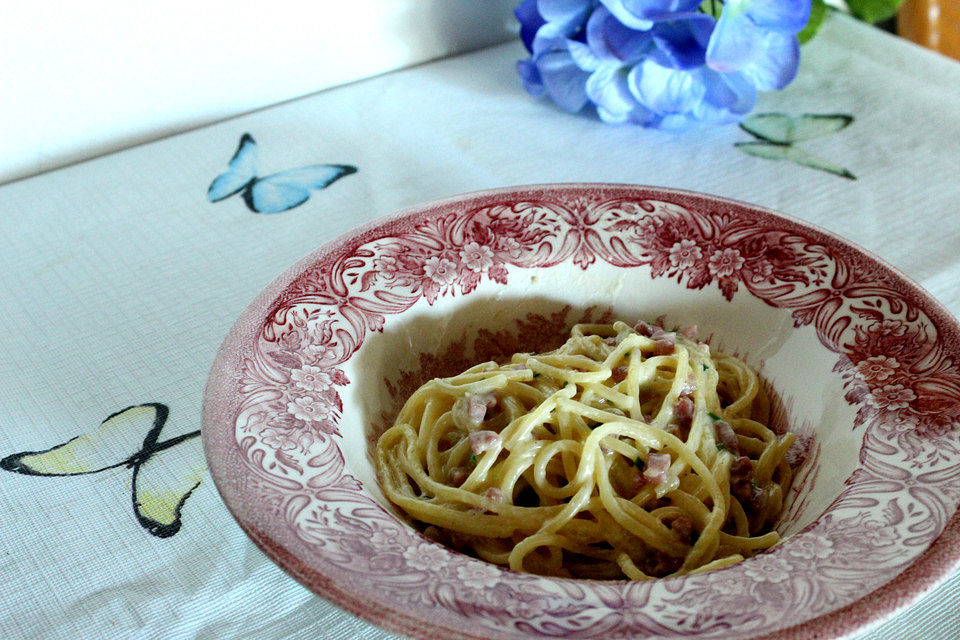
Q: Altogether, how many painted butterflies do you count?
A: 3